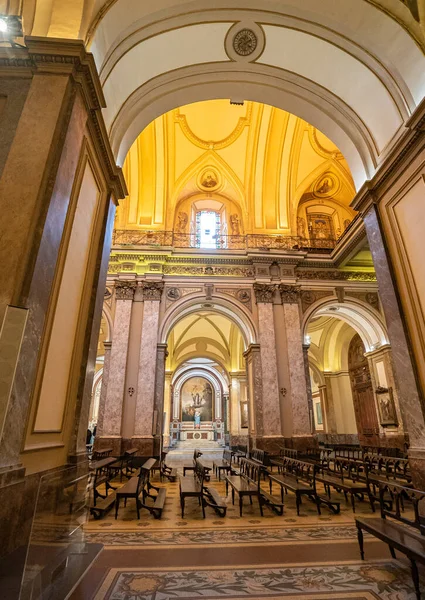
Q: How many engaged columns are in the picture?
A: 4